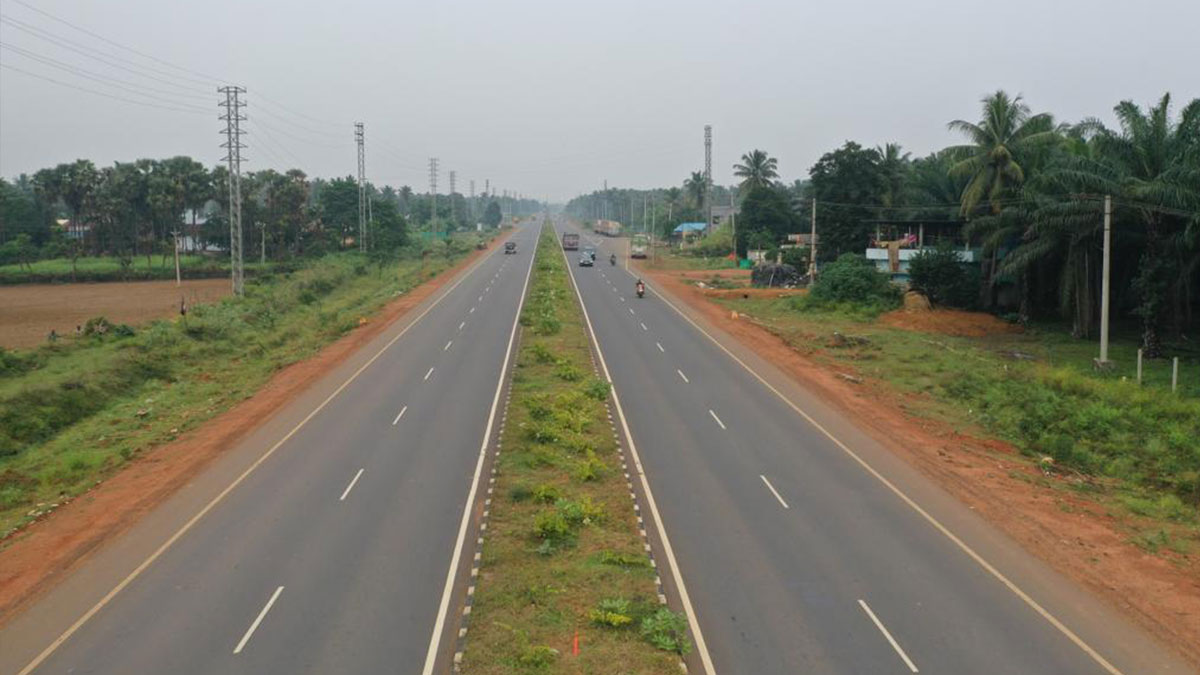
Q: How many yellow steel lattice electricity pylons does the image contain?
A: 0